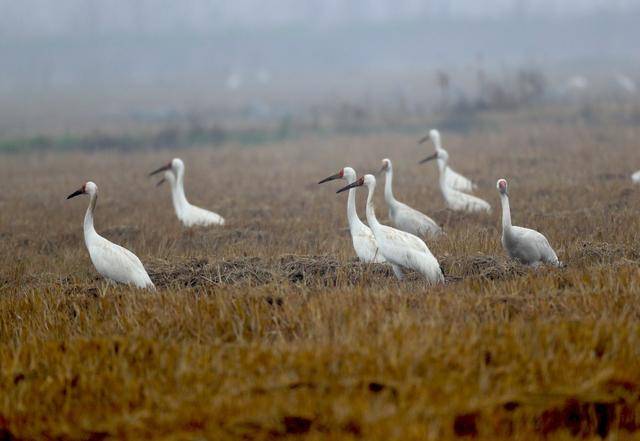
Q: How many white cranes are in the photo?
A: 9